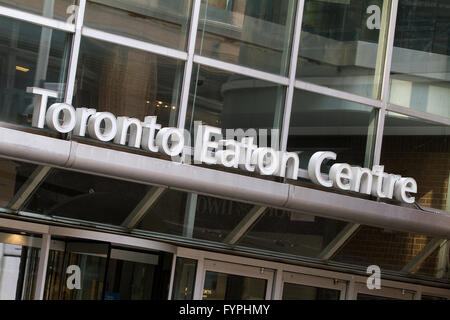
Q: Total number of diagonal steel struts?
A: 5